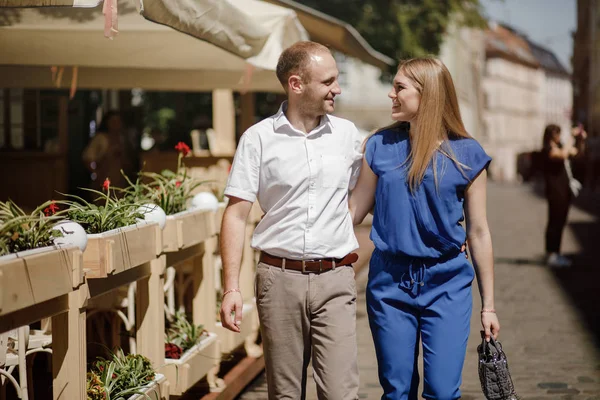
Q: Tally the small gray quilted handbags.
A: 1